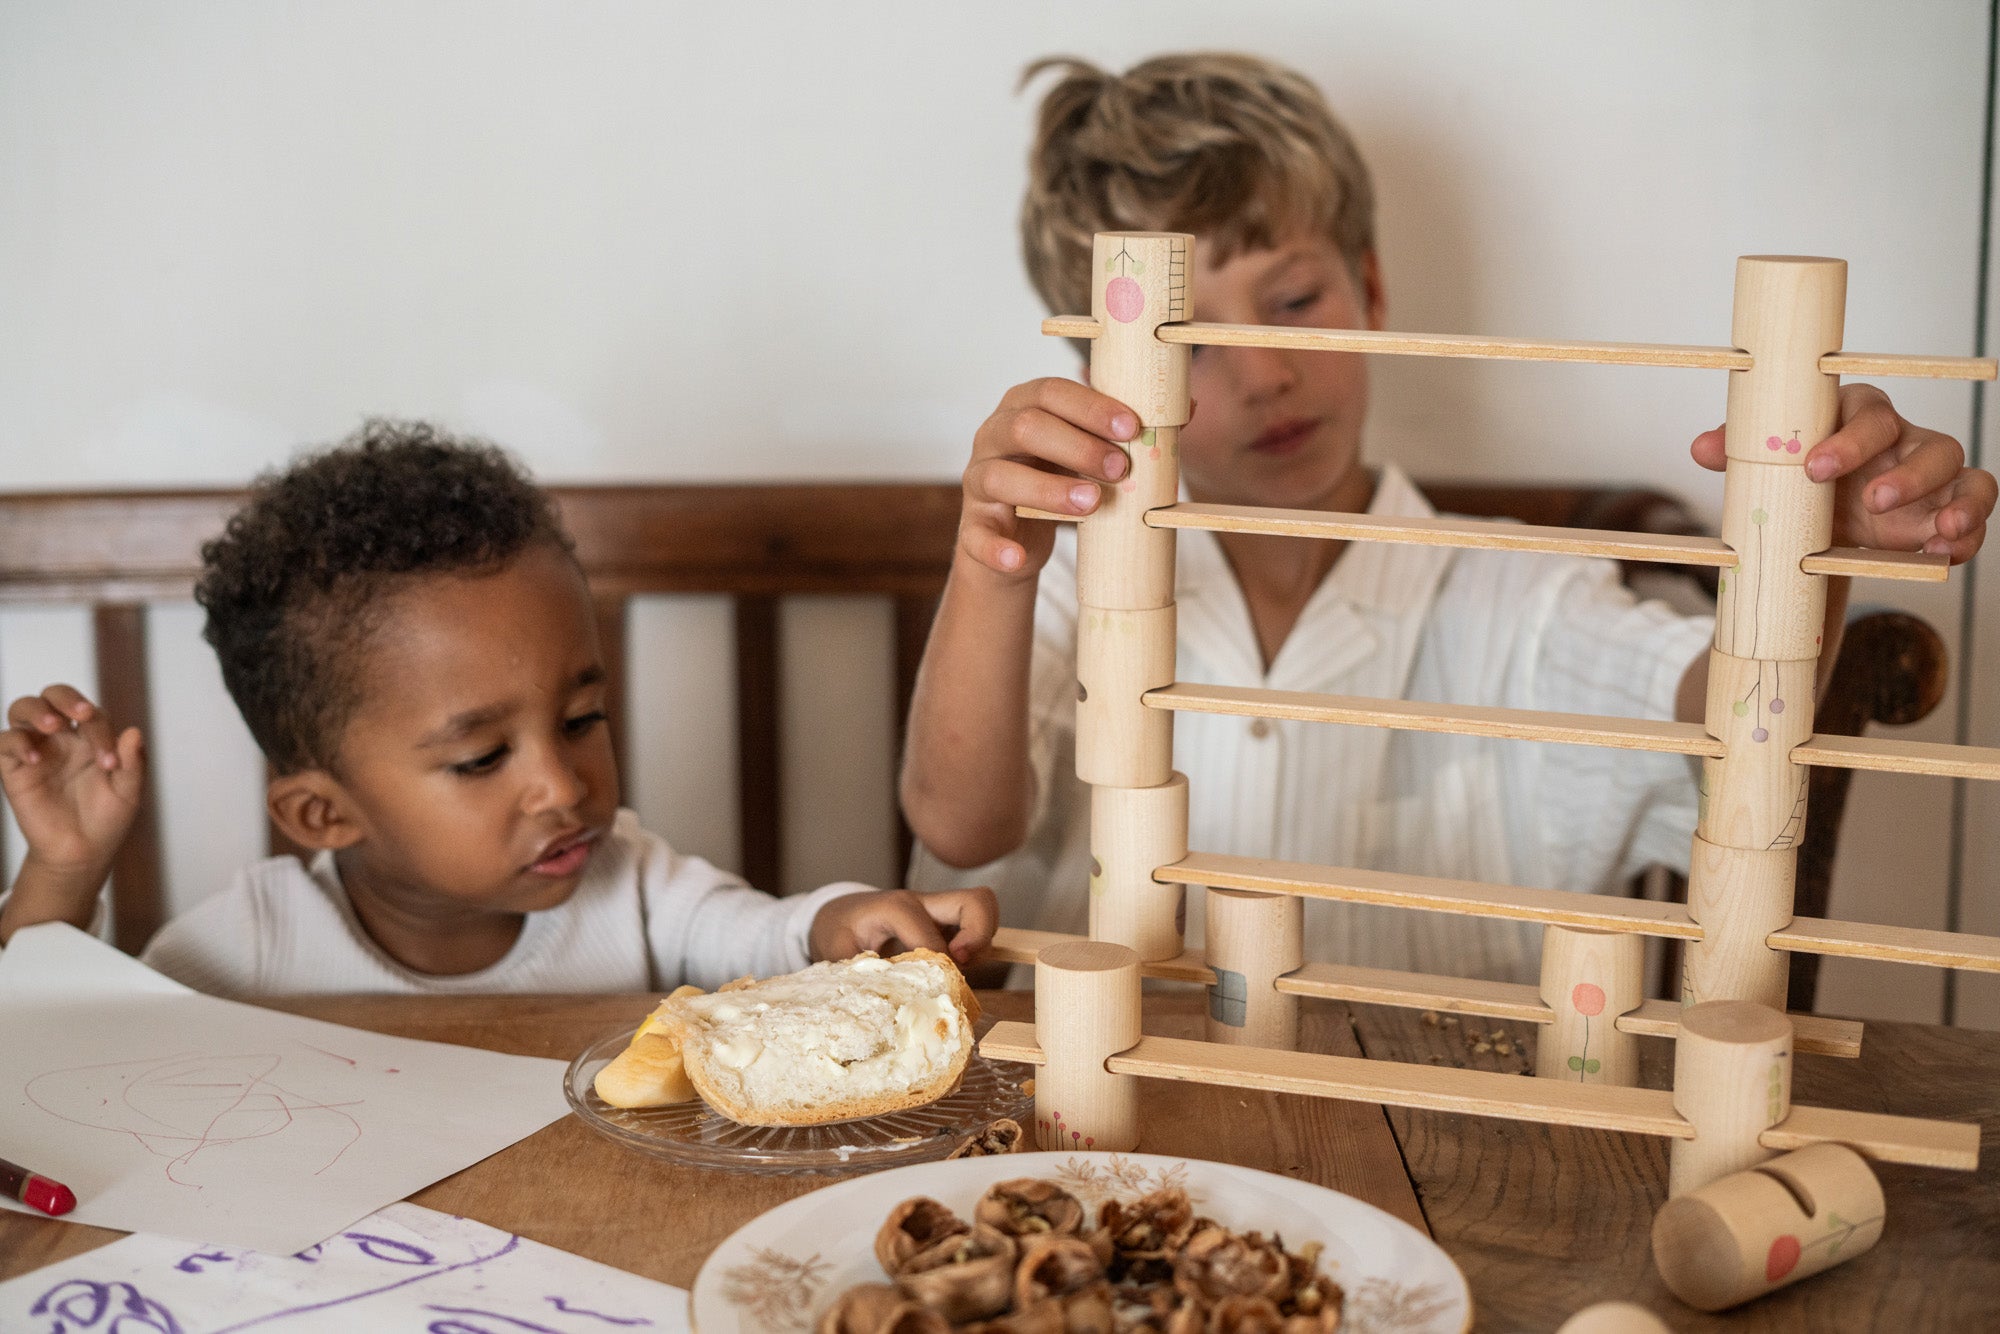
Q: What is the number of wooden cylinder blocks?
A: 13